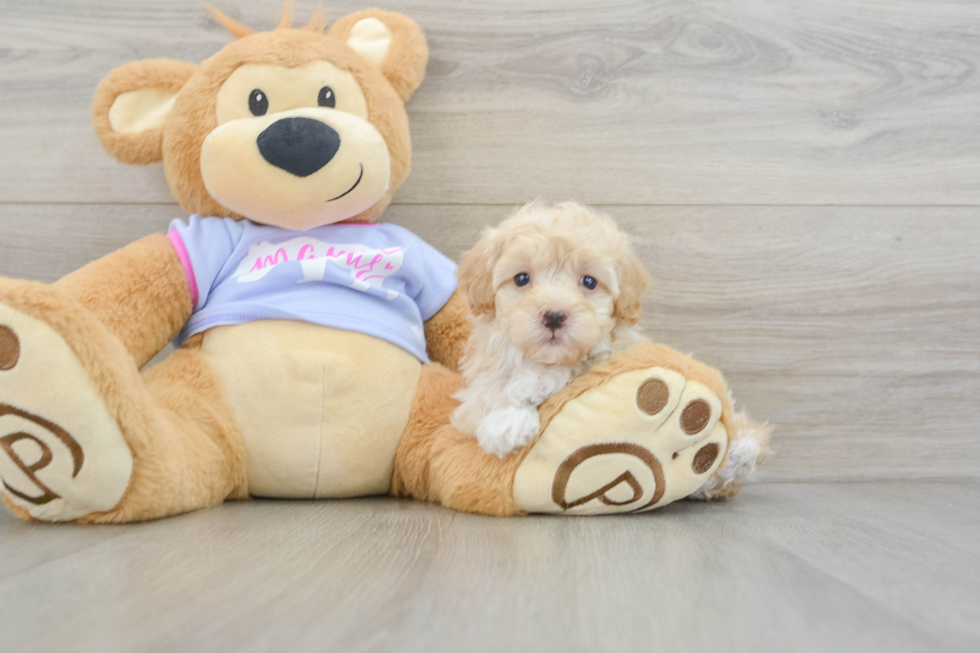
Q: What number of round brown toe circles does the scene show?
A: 4